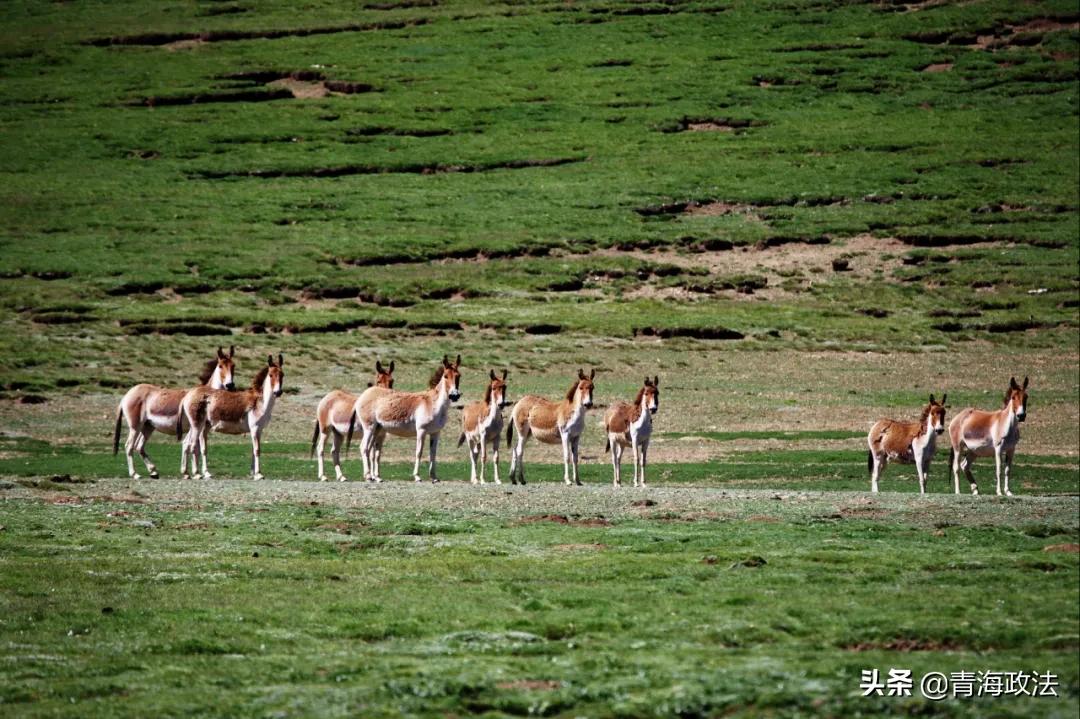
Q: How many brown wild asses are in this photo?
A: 9